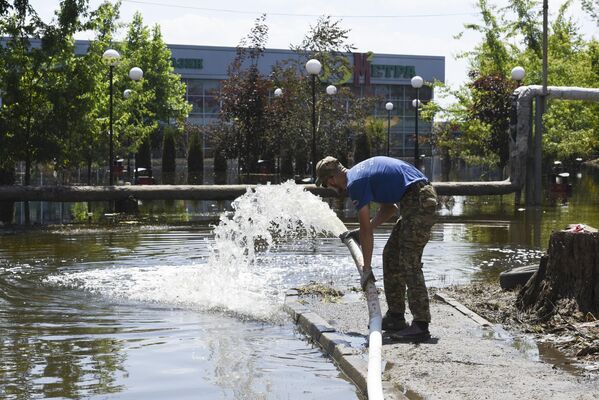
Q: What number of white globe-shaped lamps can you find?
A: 10